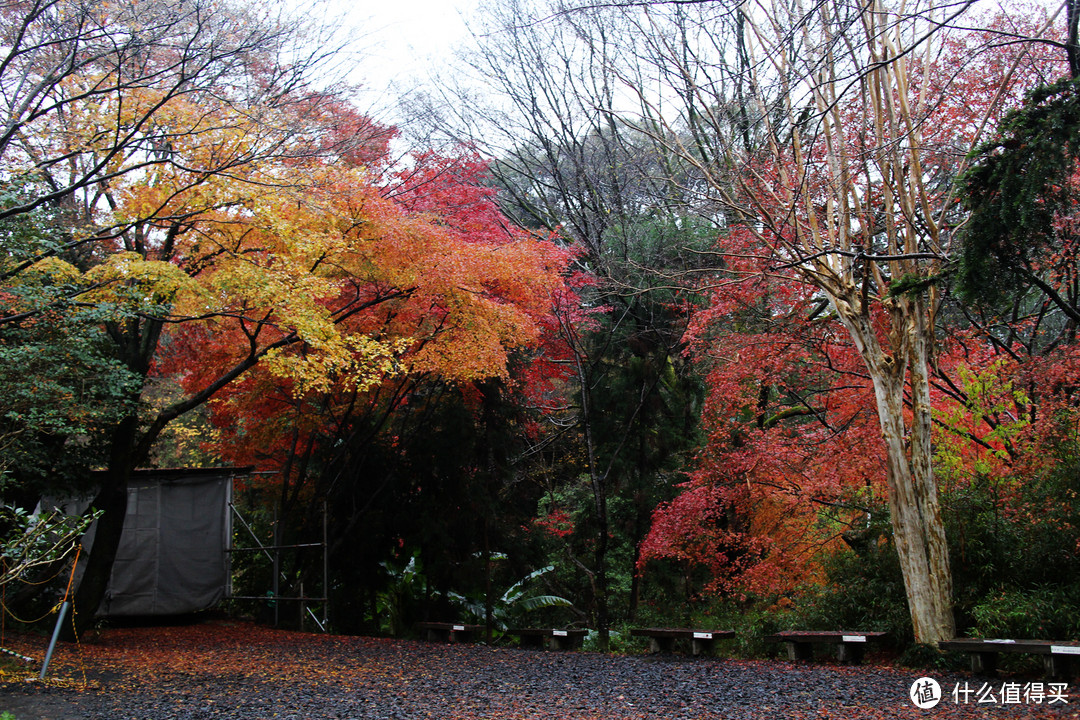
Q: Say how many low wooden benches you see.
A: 5